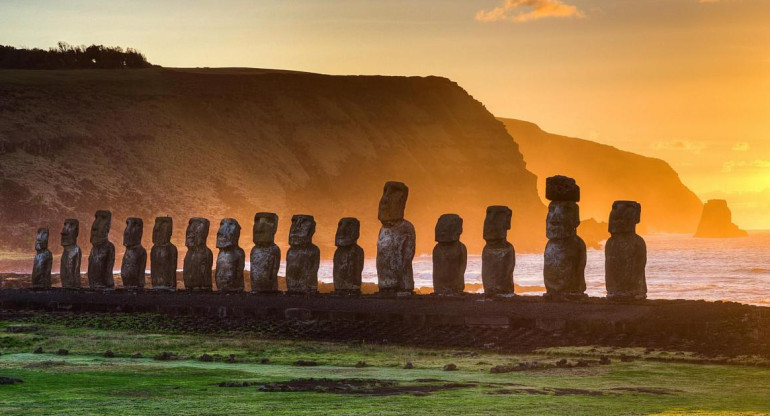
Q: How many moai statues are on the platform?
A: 15